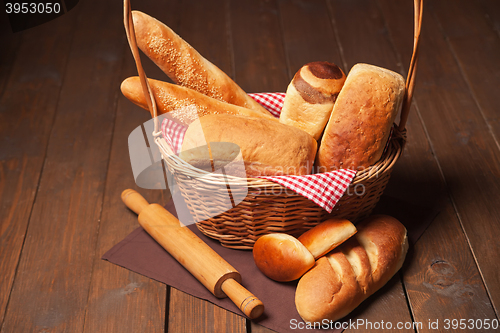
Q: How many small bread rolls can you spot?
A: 2